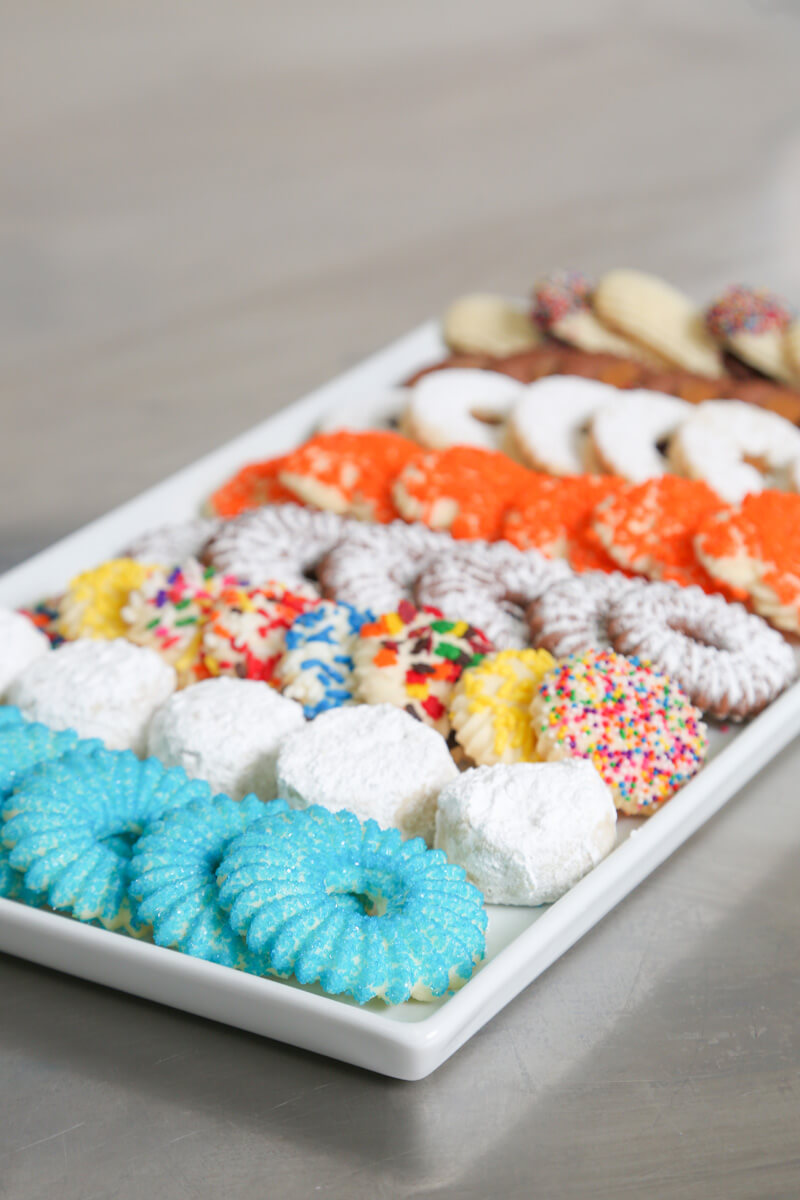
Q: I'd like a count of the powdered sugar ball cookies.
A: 5